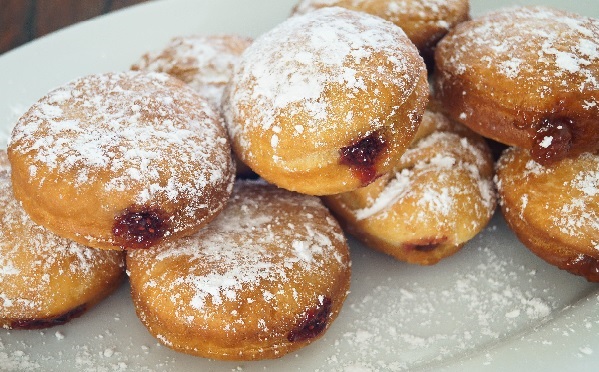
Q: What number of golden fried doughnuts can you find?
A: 9